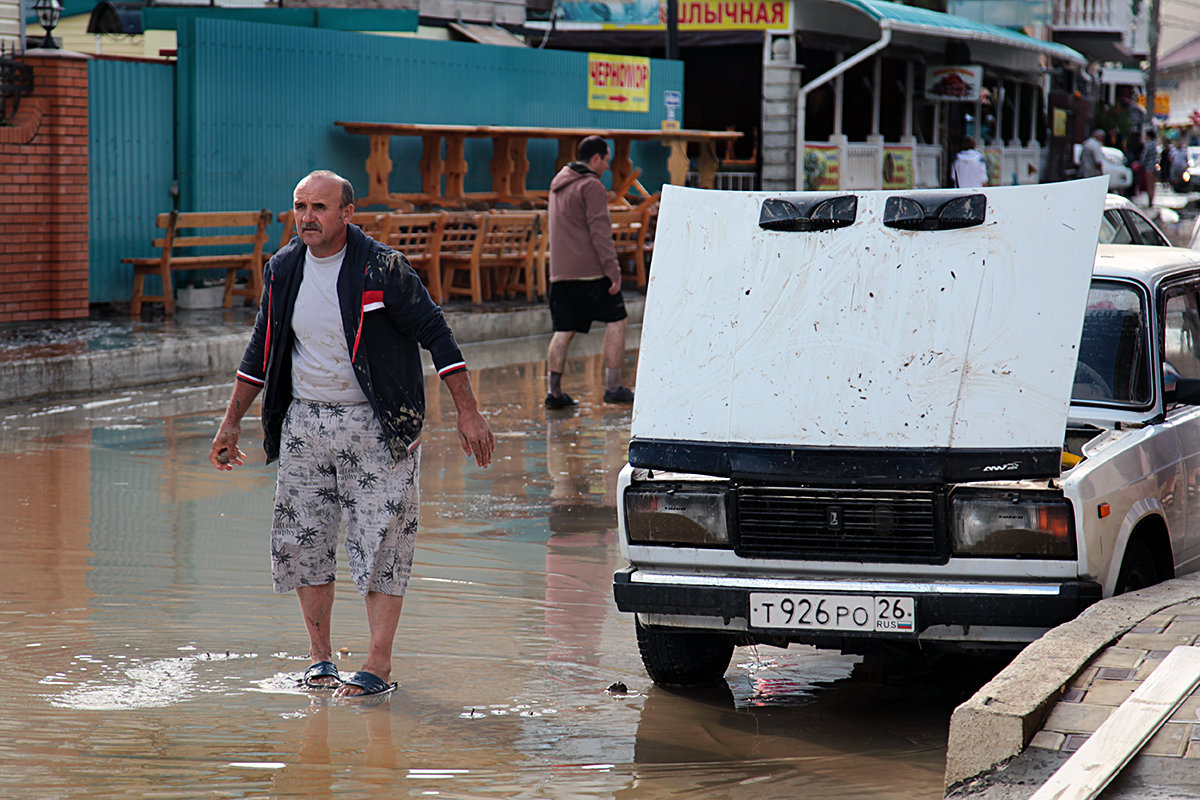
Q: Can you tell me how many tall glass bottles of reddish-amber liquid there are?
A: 0